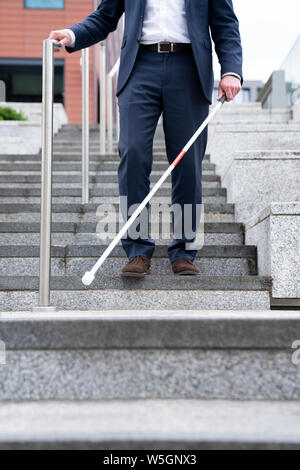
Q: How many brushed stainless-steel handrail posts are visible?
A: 4